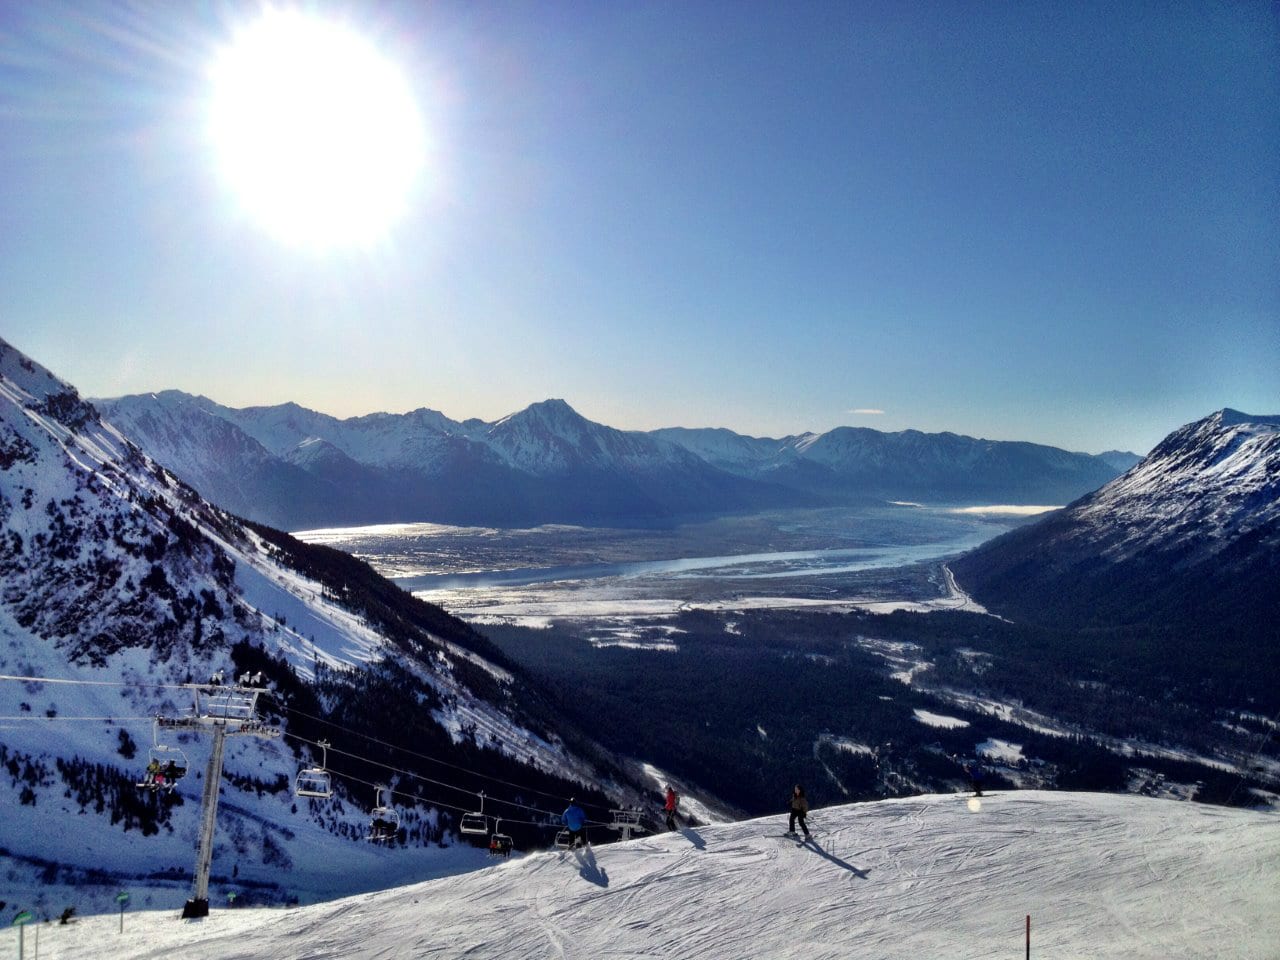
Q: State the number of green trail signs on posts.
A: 3